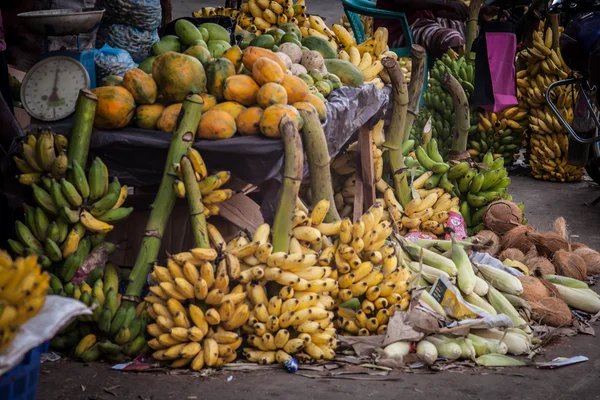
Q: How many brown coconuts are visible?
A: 11